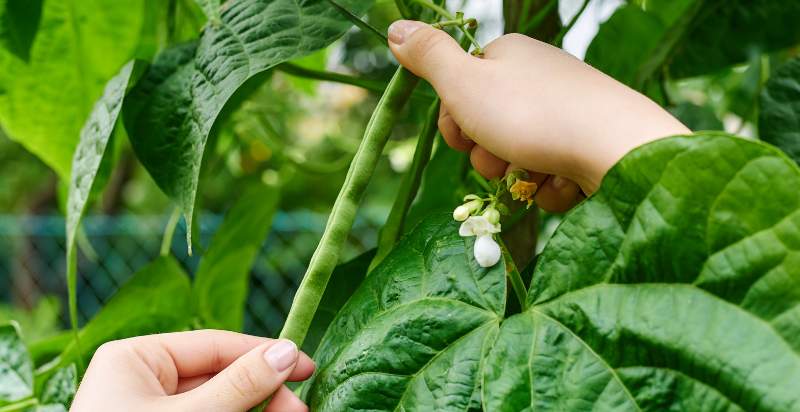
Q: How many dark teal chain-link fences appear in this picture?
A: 1